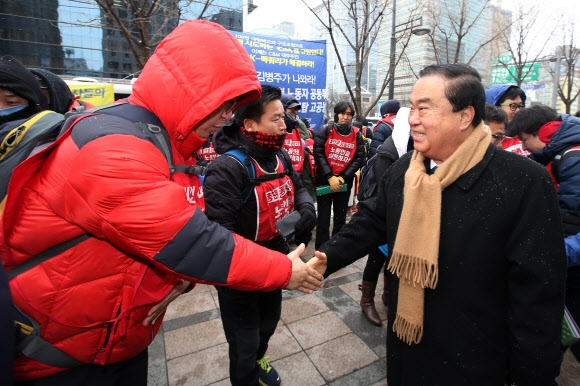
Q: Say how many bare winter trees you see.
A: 5